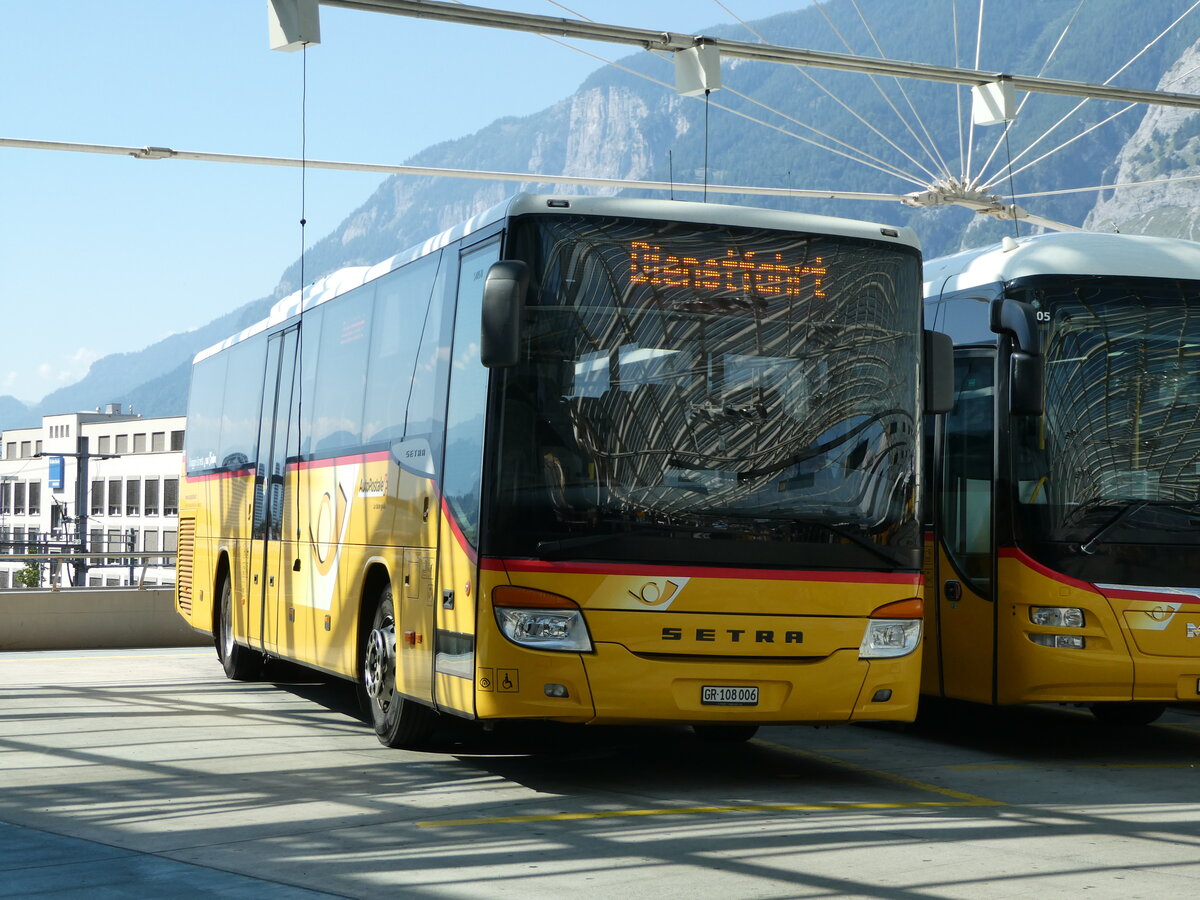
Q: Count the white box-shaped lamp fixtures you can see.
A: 3